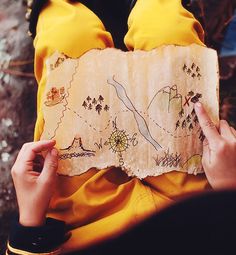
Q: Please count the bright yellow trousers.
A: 1